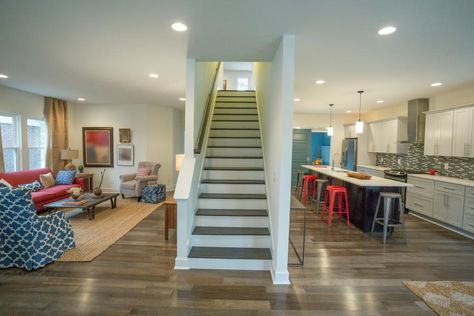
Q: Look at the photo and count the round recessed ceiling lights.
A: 11